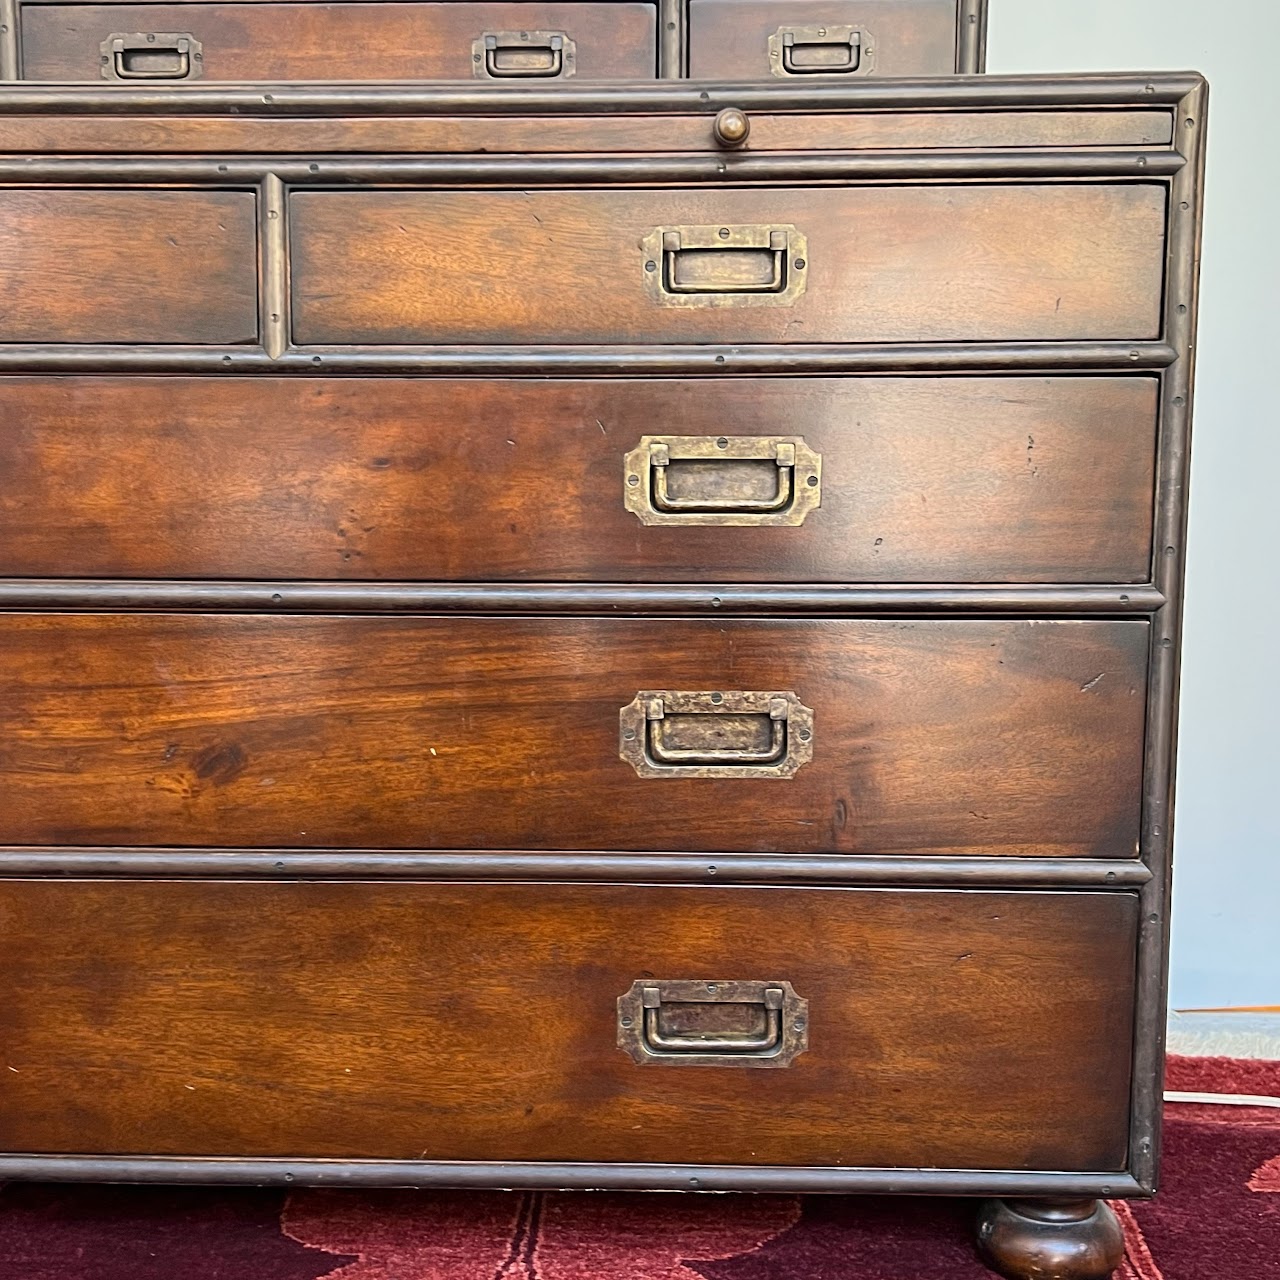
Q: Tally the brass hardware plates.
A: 7